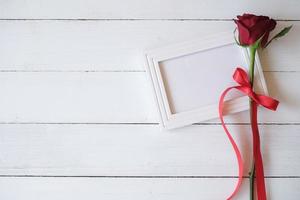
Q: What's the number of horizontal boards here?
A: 5